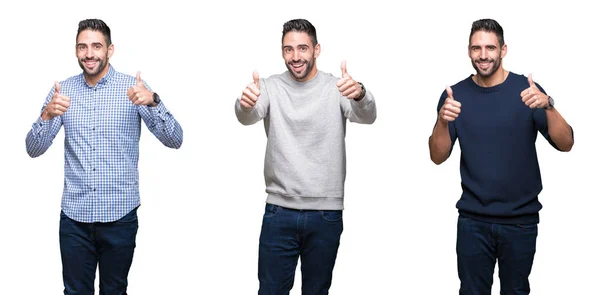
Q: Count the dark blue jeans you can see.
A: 3